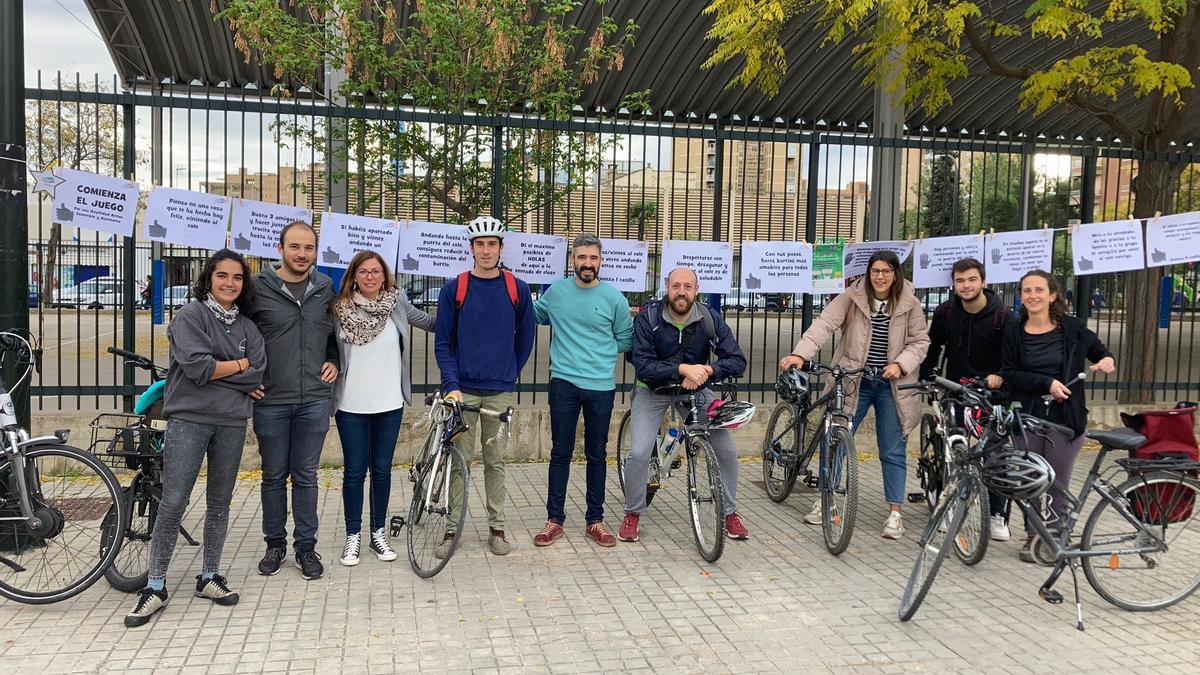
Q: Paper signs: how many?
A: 15